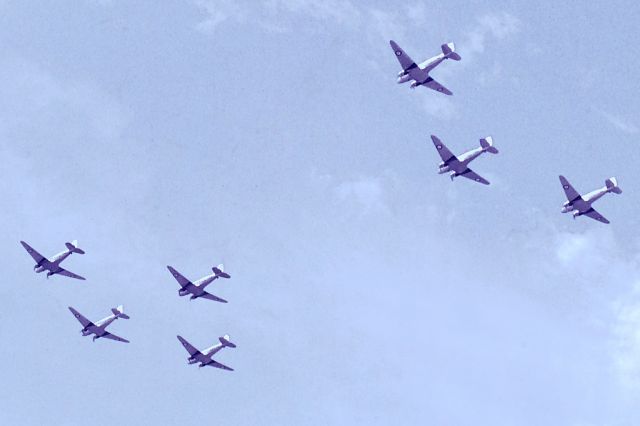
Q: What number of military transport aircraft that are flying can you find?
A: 7